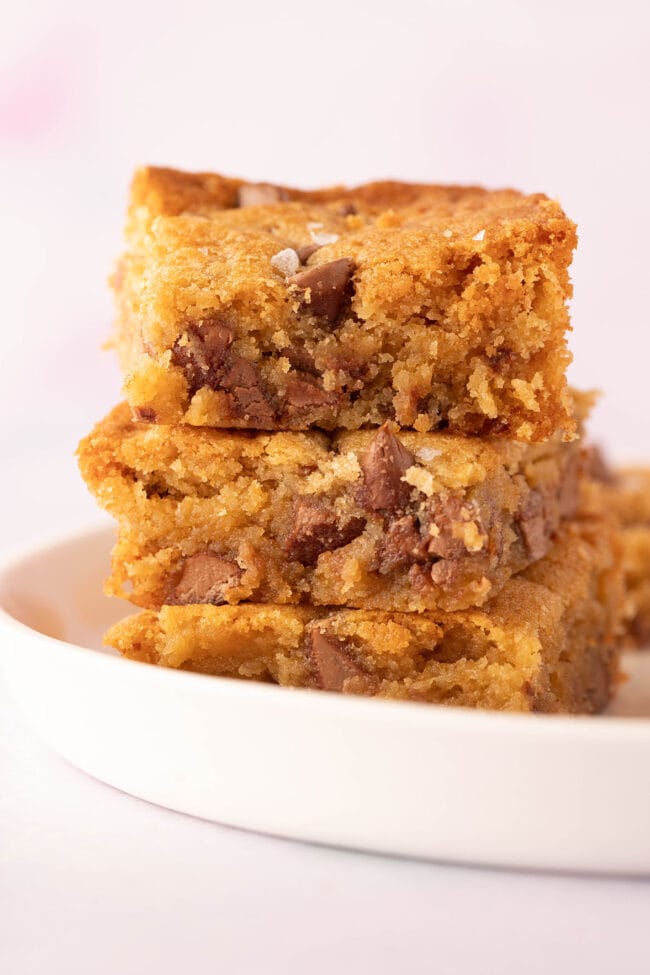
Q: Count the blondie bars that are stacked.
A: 3